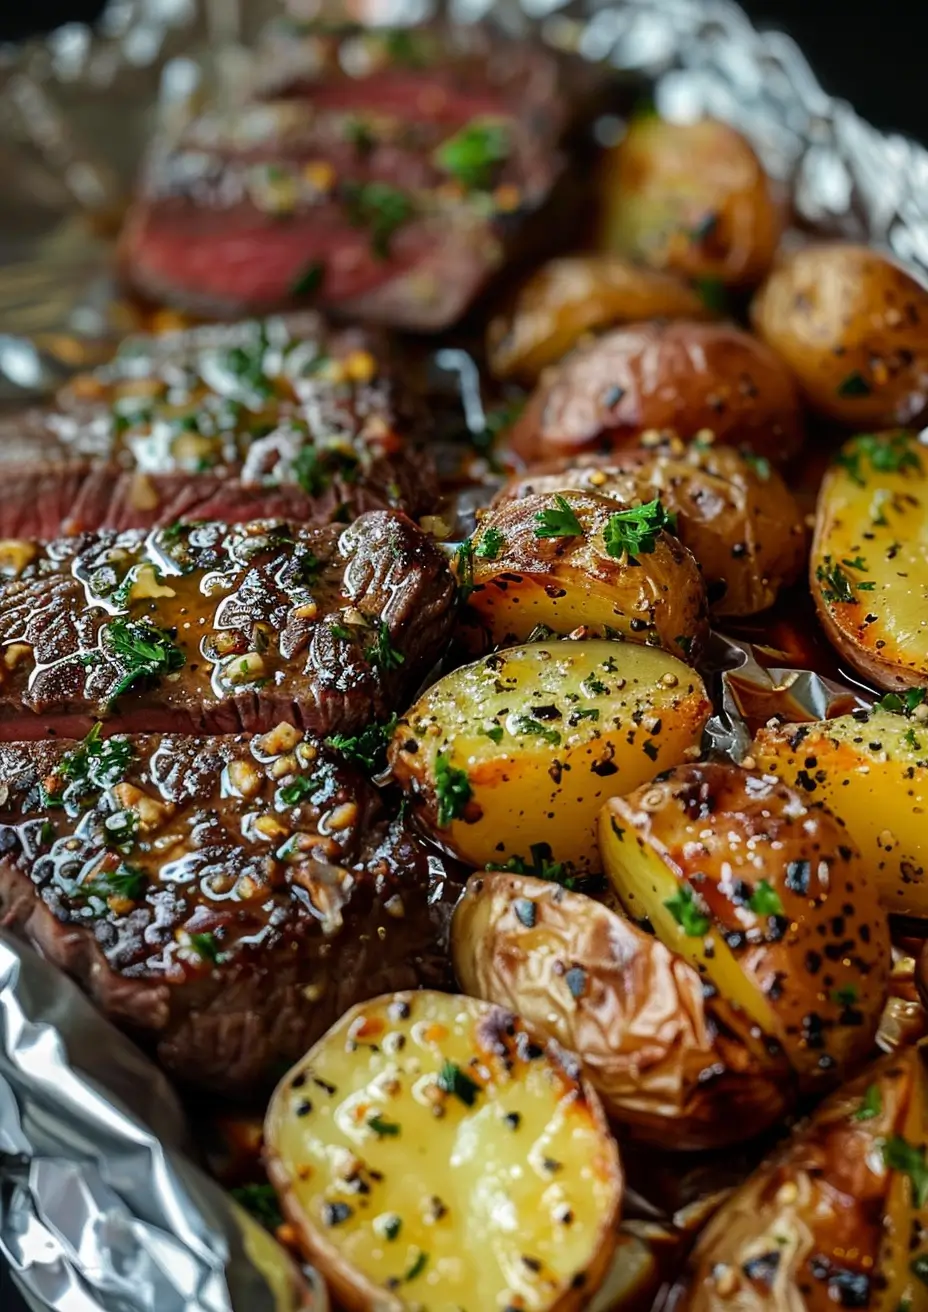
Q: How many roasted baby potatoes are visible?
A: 13